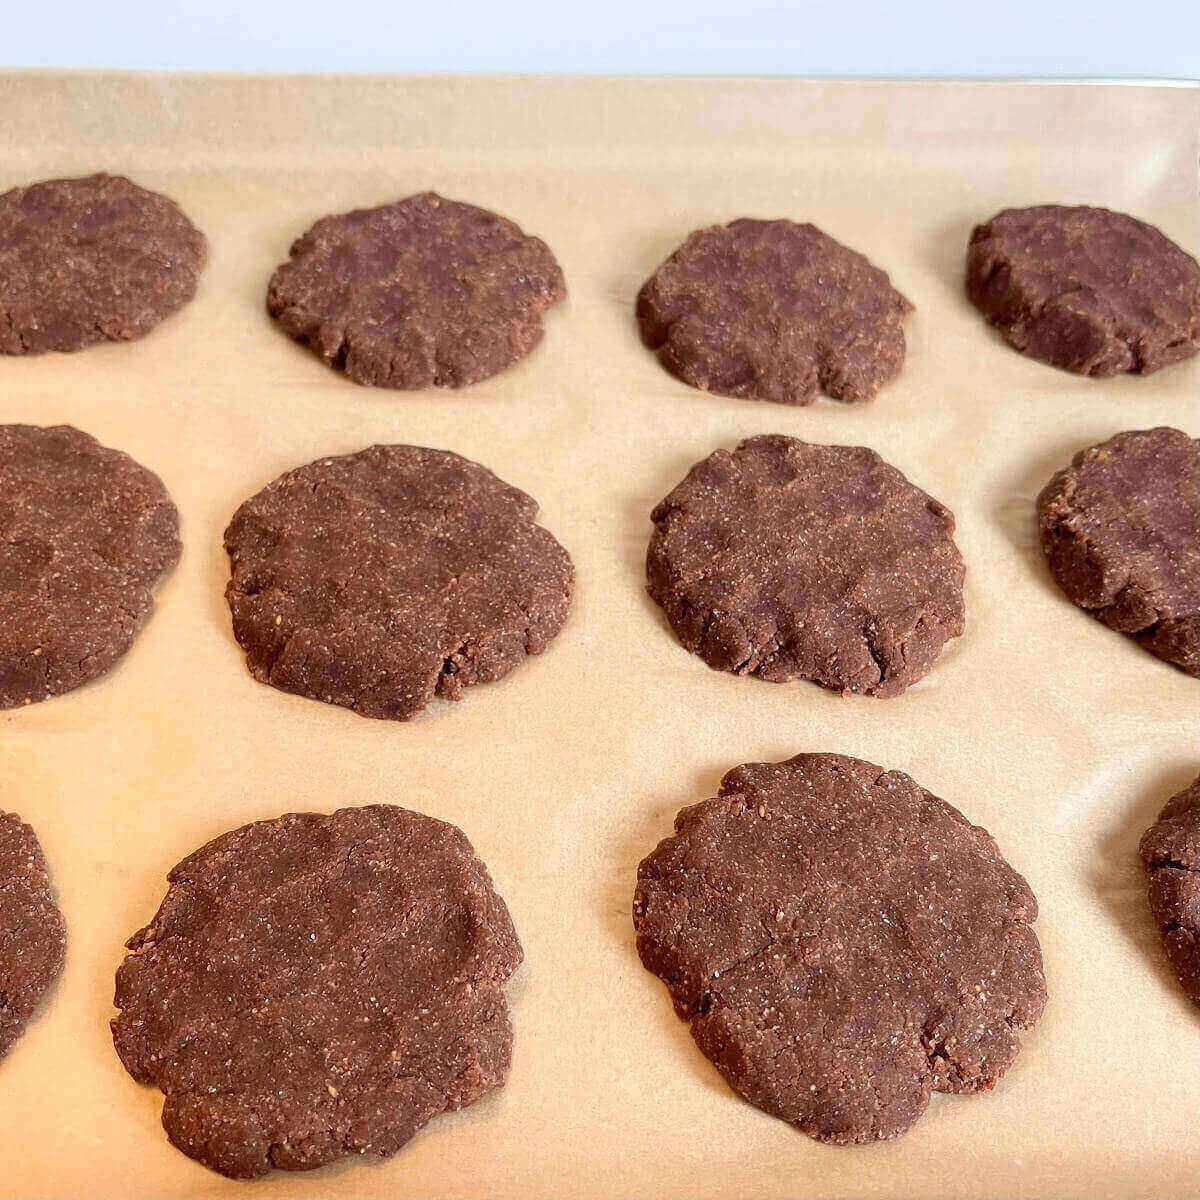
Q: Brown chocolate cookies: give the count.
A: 12